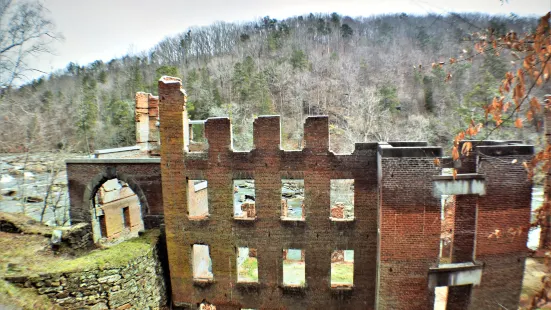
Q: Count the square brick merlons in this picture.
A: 3